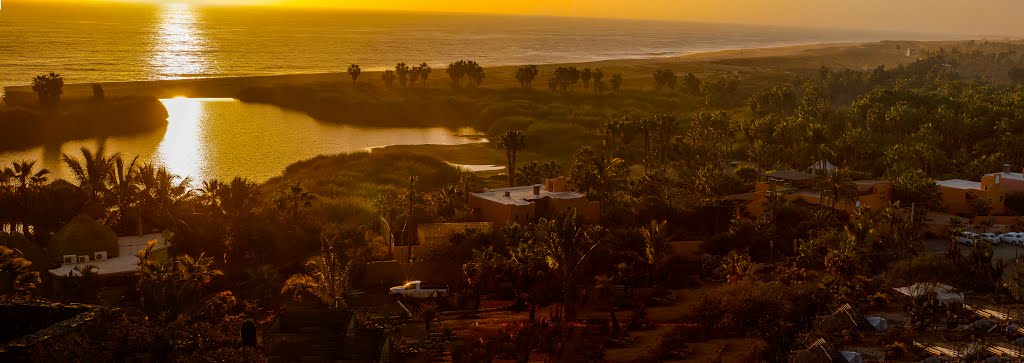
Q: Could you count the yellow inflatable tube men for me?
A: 0